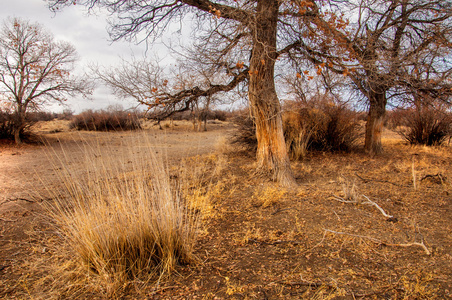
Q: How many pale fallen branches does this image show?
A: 2